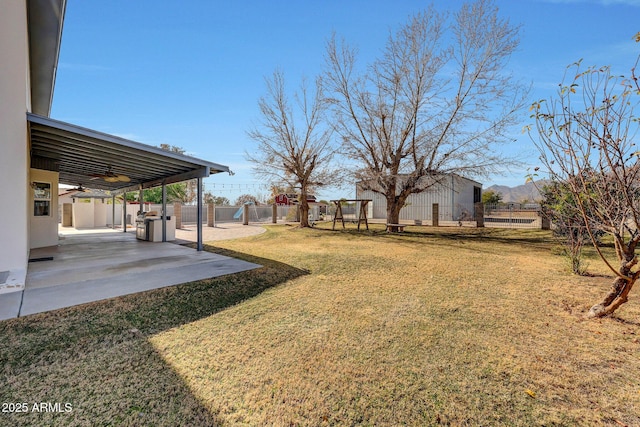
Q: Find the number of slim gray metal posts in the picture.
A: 5